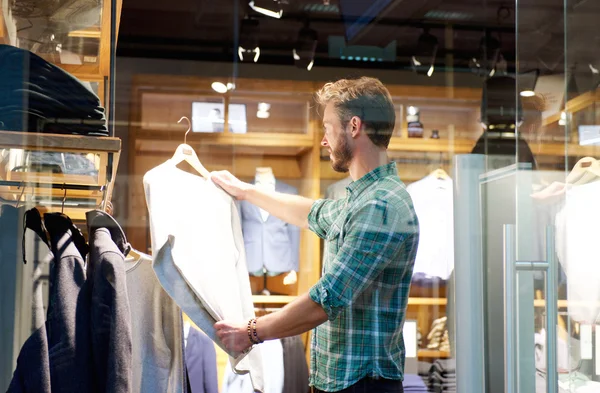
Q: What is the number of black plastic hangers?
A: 0